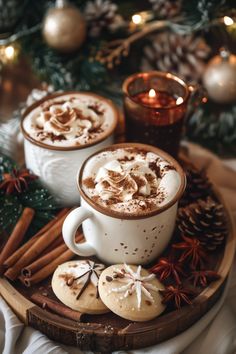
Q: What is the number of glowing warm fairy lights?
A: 3